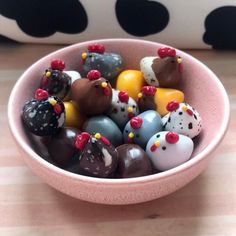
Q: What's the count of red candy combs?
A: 11